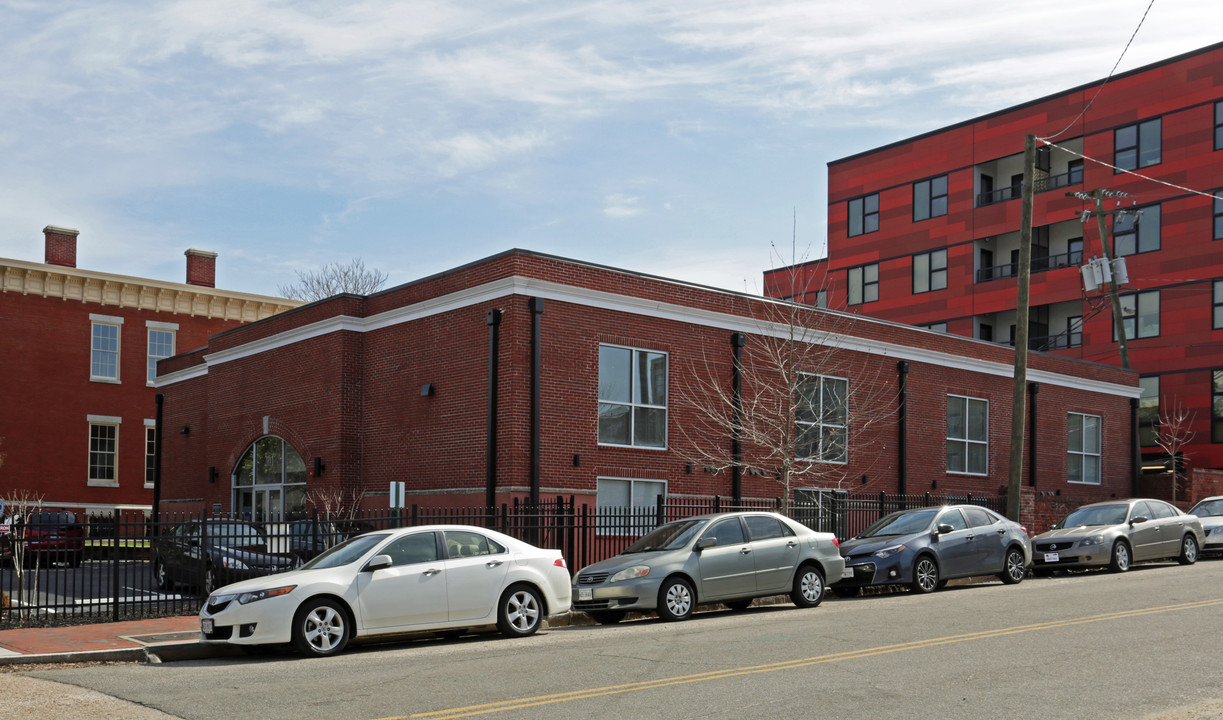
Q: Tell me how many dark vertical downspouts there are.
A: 7